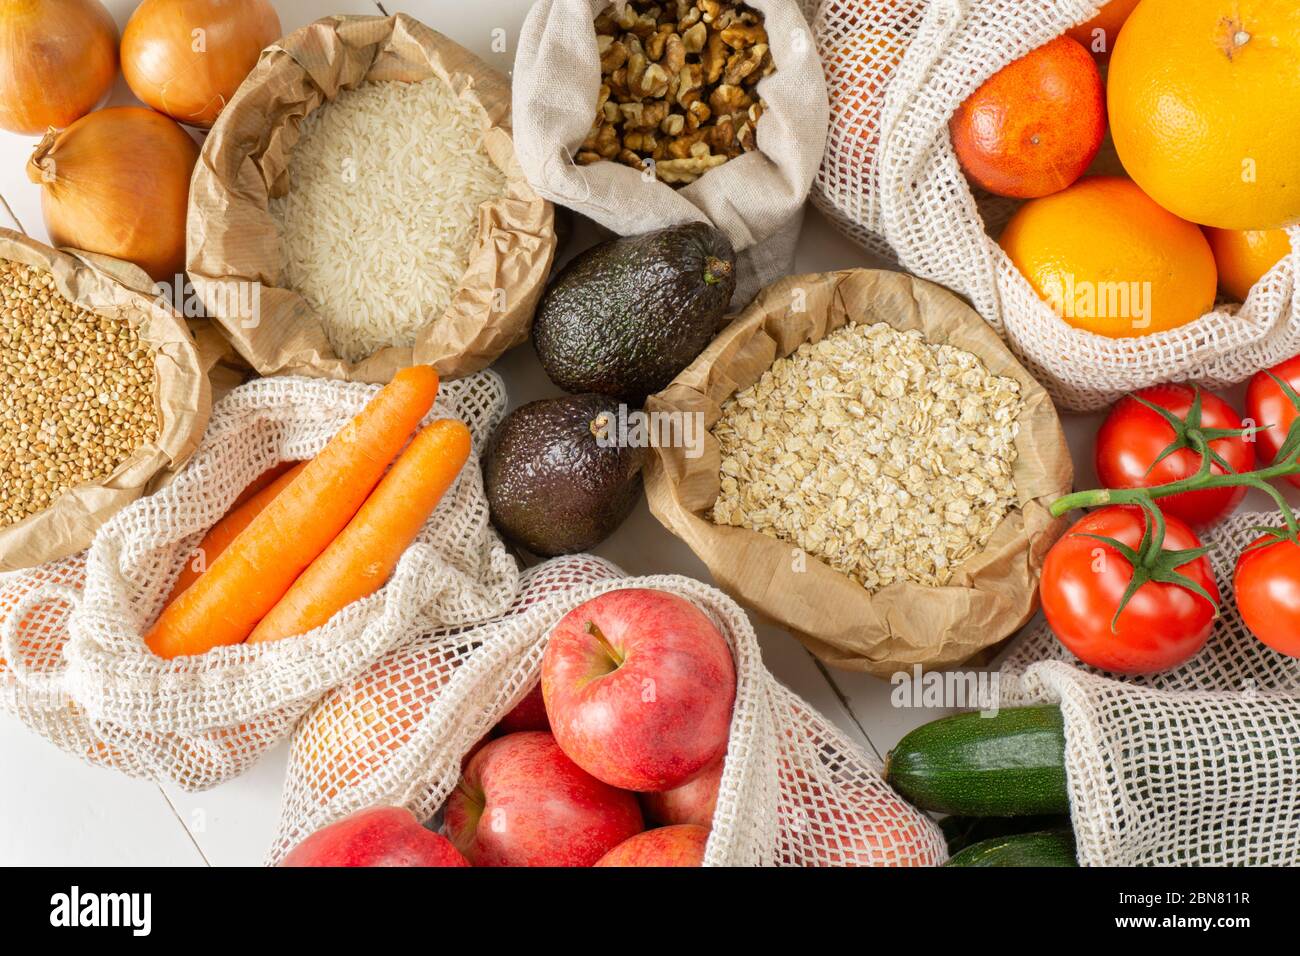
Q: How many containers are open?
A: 8